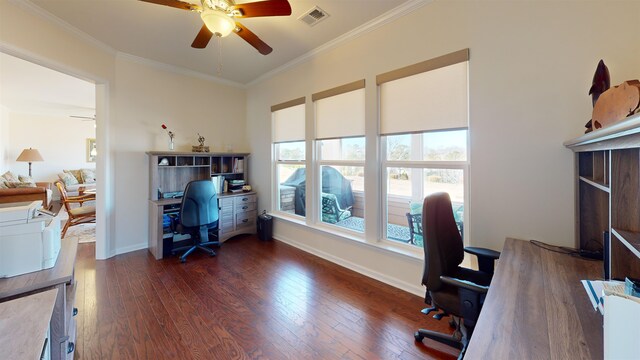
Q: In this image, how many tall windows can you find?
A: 3